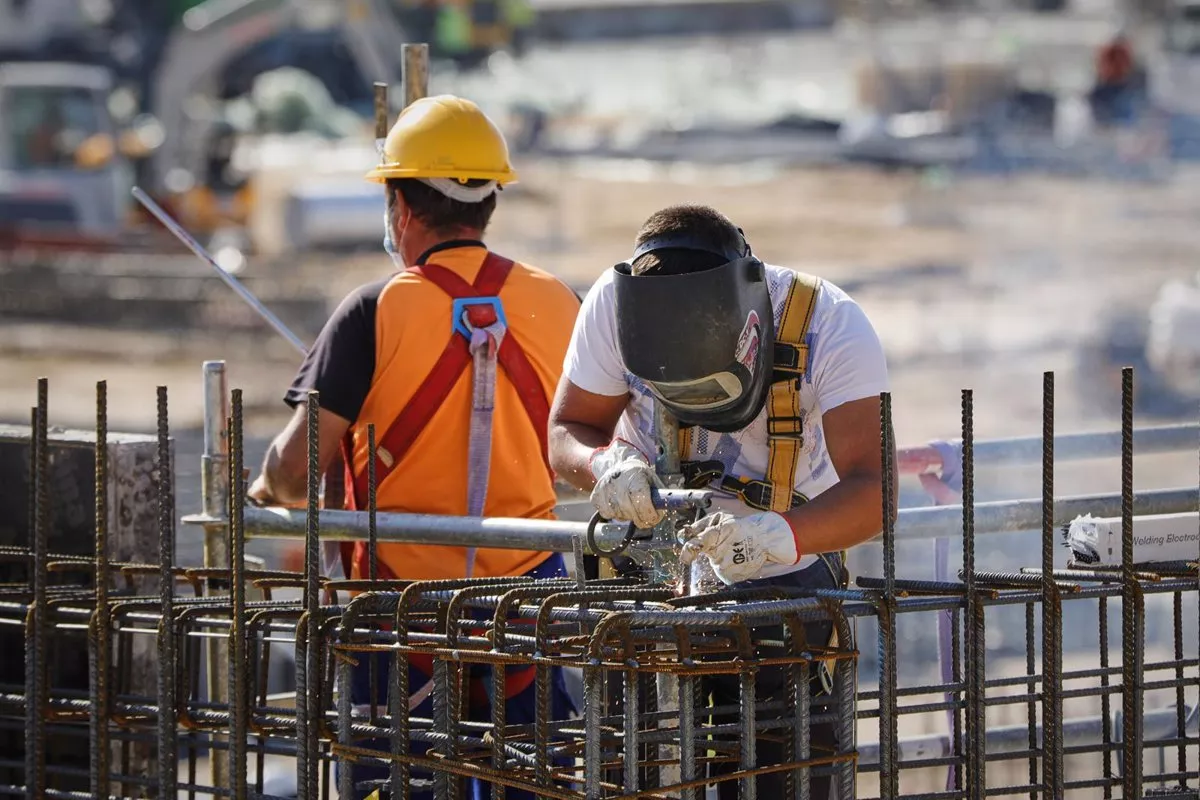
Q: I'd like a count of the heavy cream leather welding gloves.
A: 2